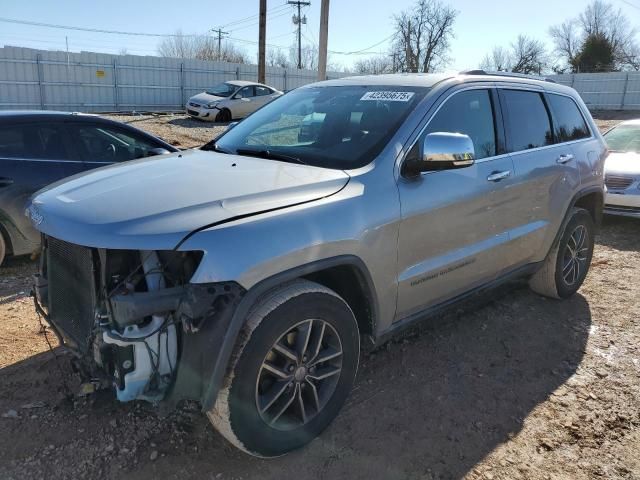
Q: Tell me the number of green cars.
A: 0